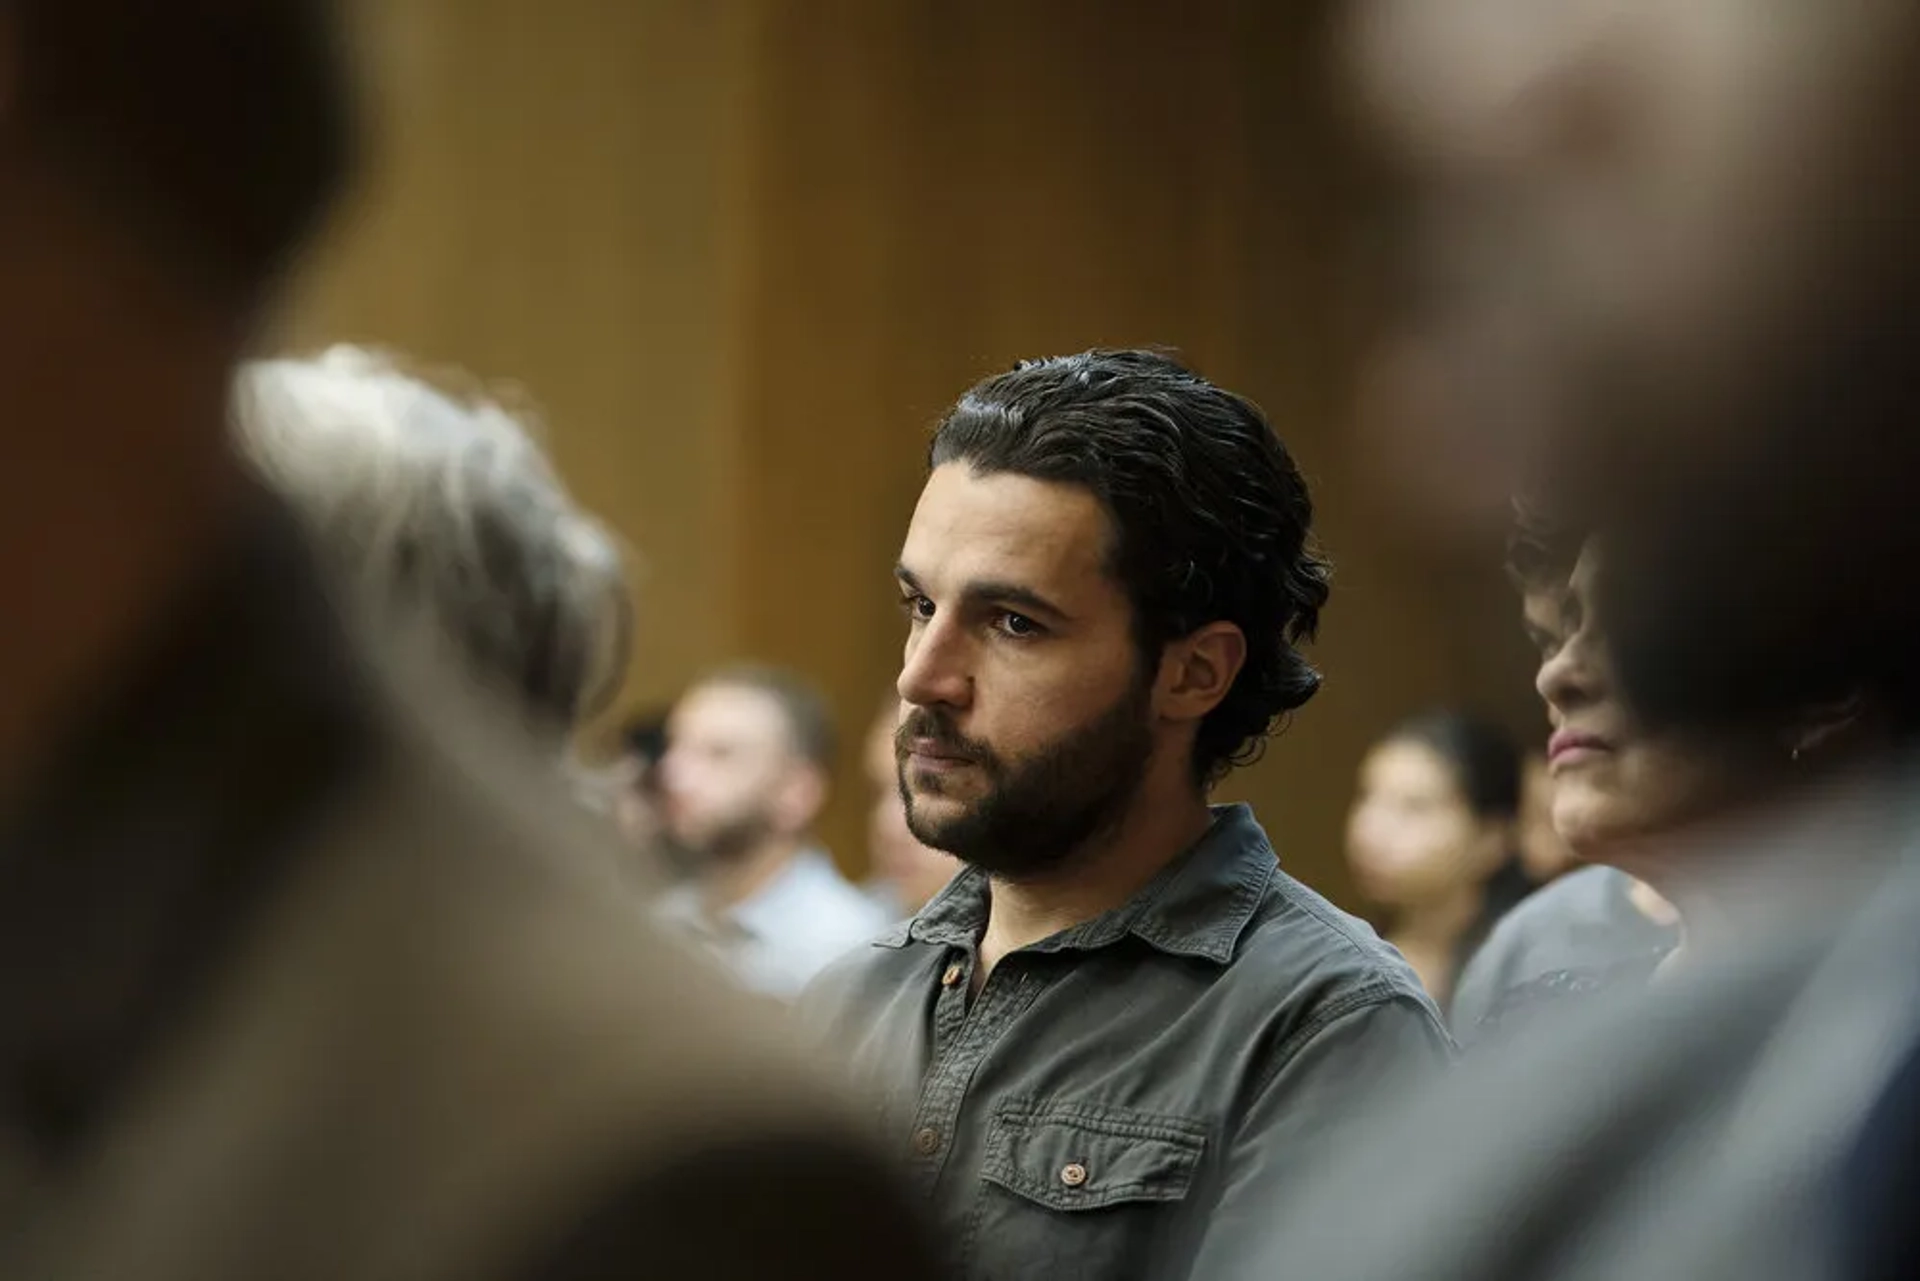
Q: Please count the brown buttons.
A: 3